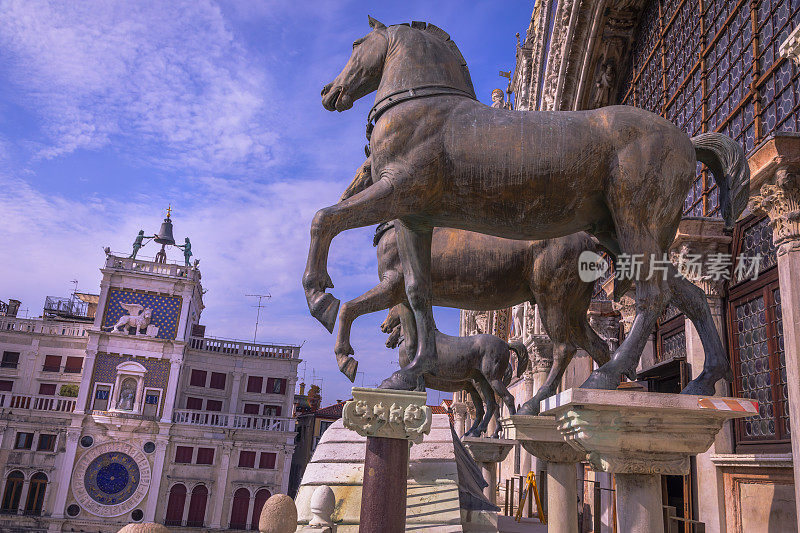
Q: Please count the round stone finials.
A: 3